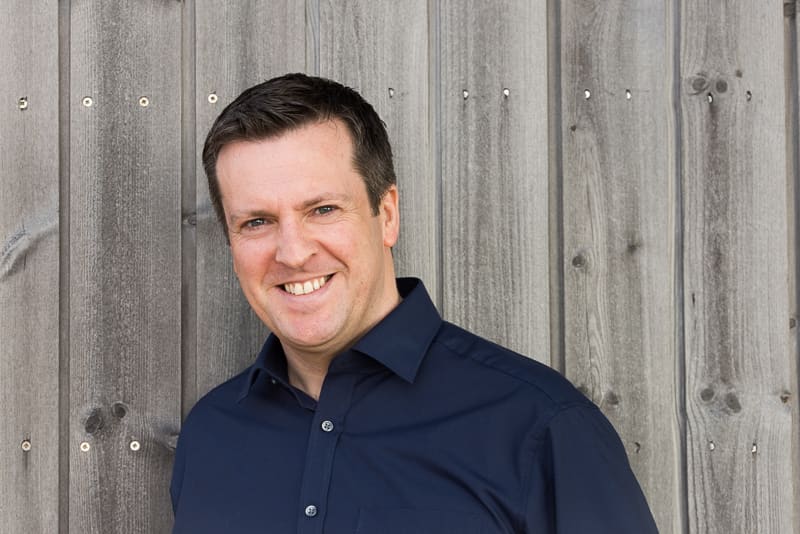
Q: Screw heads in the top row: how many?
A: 11